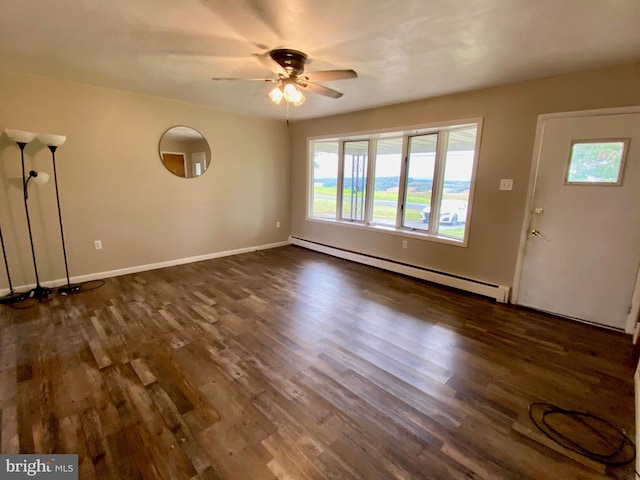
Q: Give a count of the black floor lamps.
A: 3